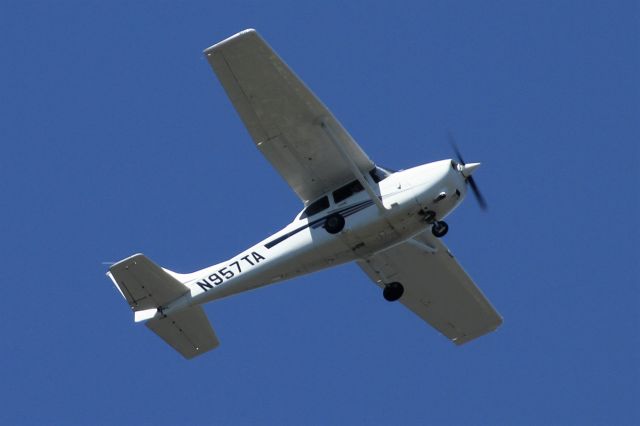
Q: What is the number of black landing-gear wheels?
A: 3